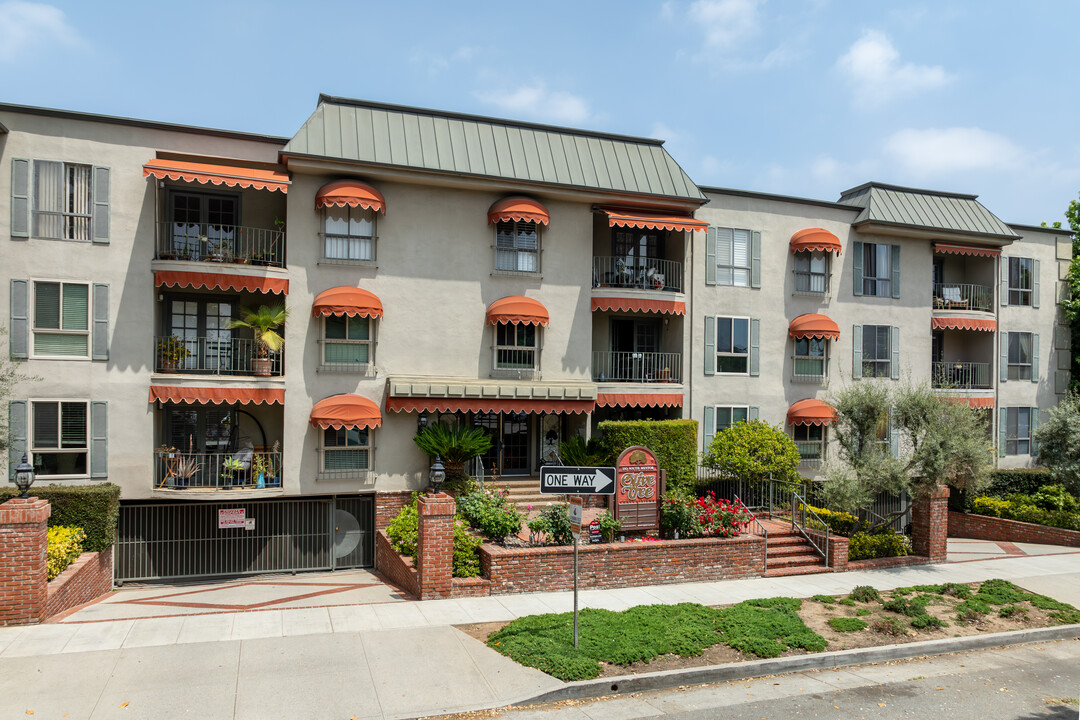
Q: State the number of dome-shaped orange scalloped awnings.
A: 8